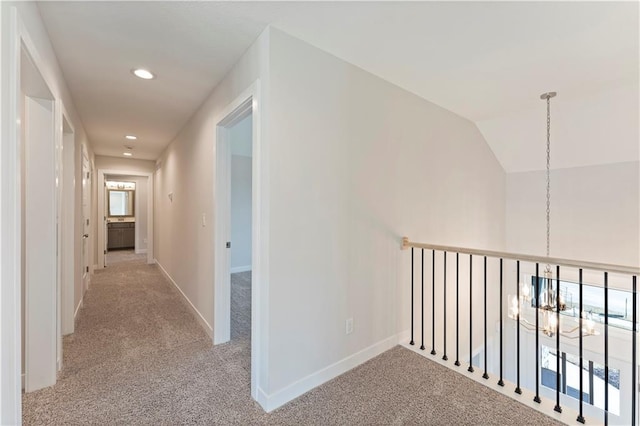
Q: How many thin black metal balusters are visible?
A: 14